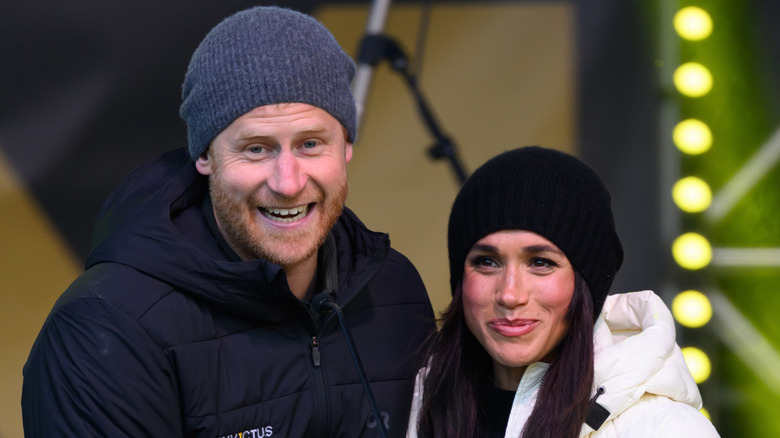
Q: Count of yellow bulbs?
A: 8